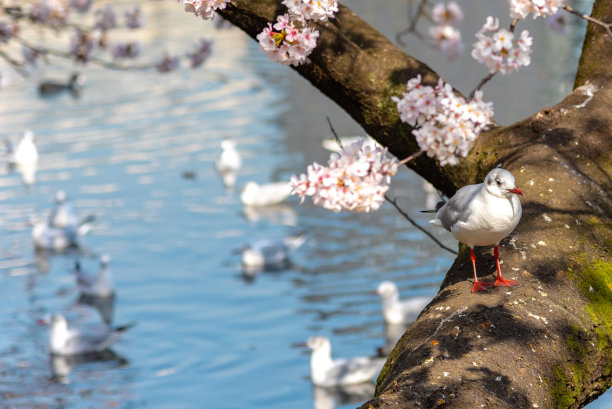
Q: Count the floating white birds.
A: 10